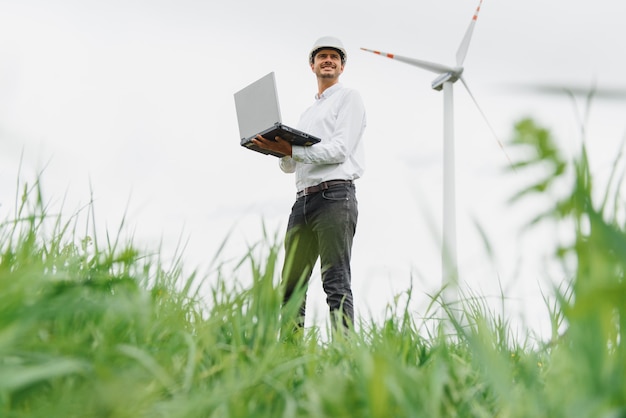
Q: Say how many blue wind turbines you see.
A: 0